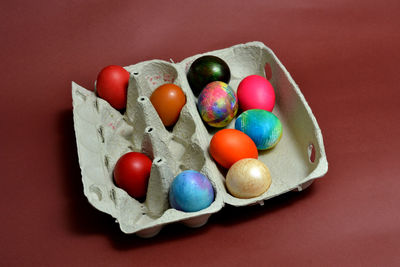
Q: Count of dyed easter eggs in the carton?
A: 10